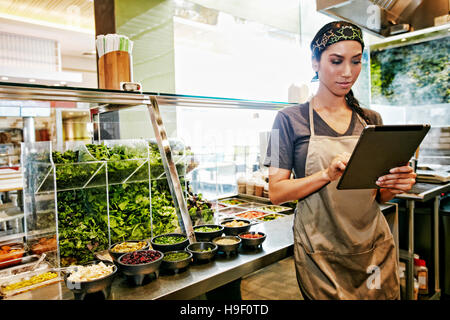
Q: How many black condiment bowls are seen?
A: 10